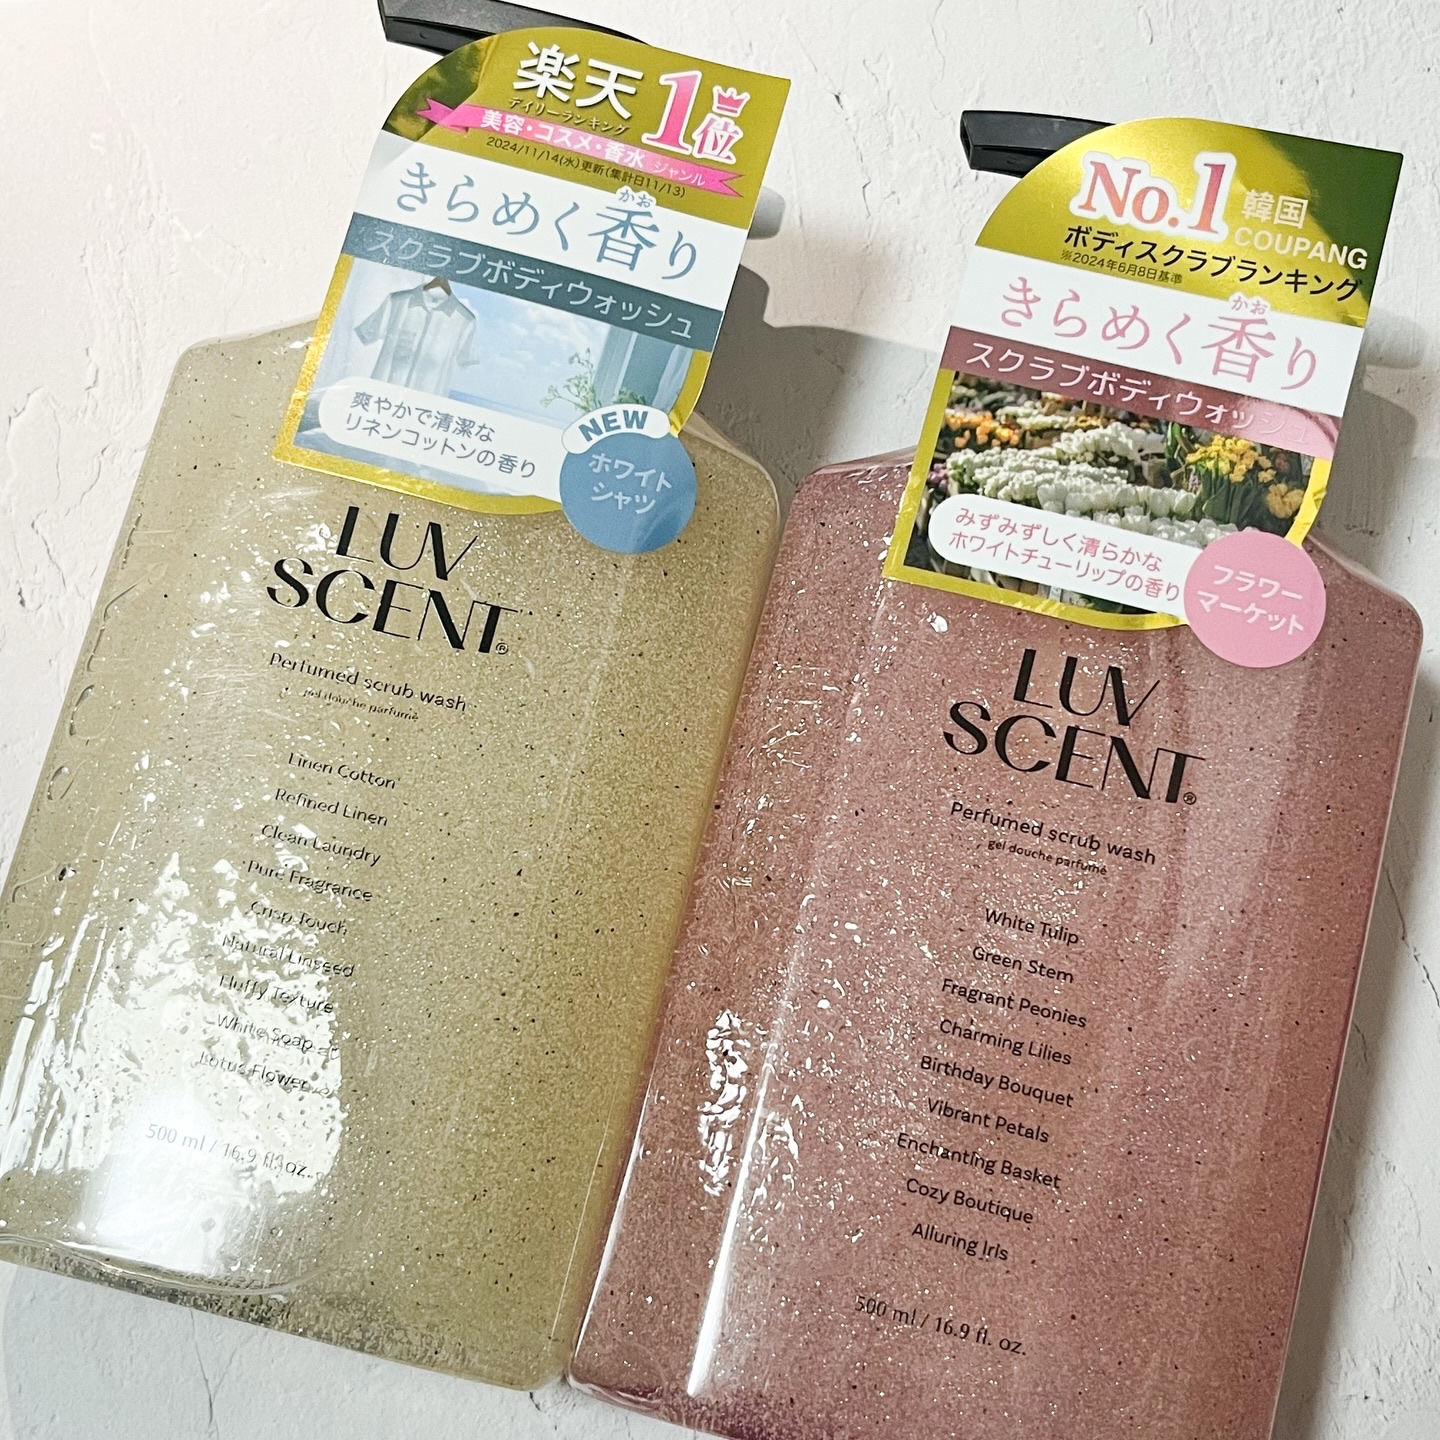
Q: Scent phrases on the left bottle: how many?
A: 9